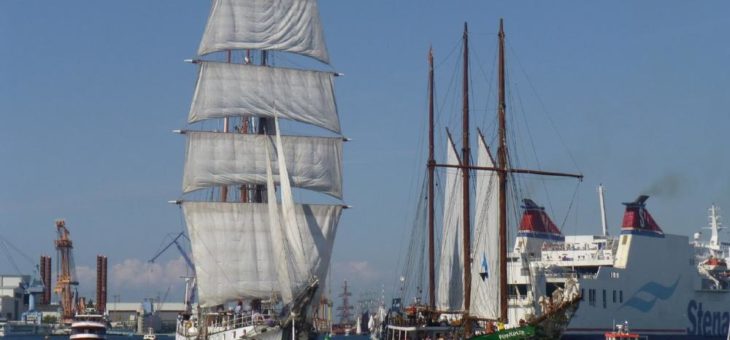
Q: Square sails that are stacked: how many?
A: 4